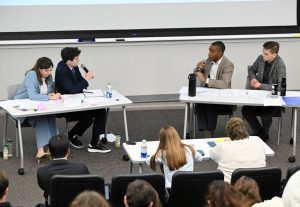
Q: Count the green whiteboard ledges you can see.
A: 0